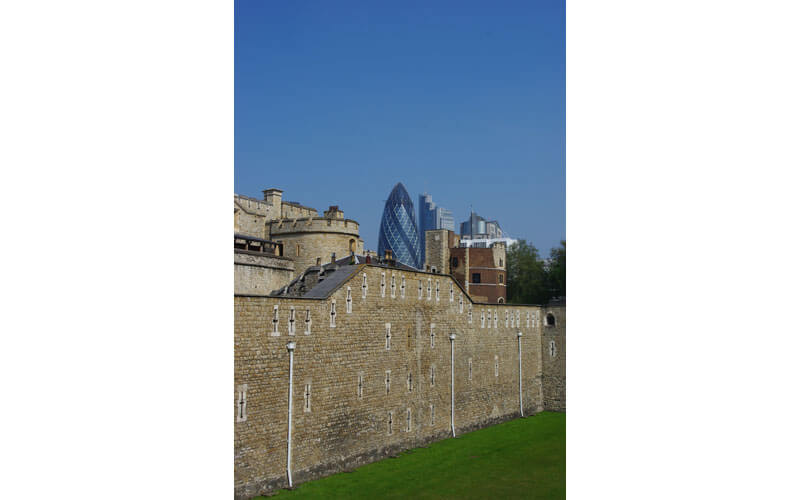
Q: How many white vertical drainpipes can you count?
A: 3